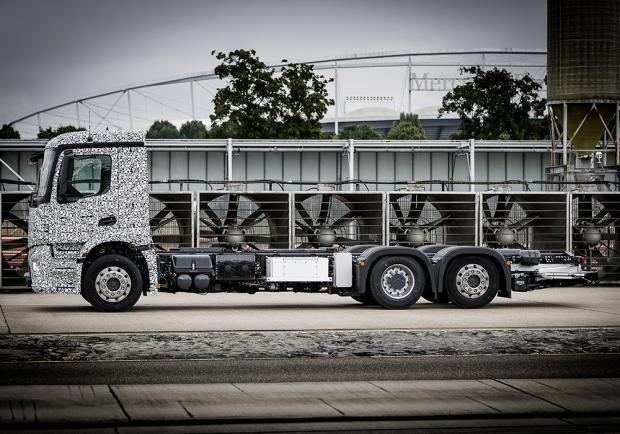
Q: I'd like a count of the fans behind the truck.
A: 7